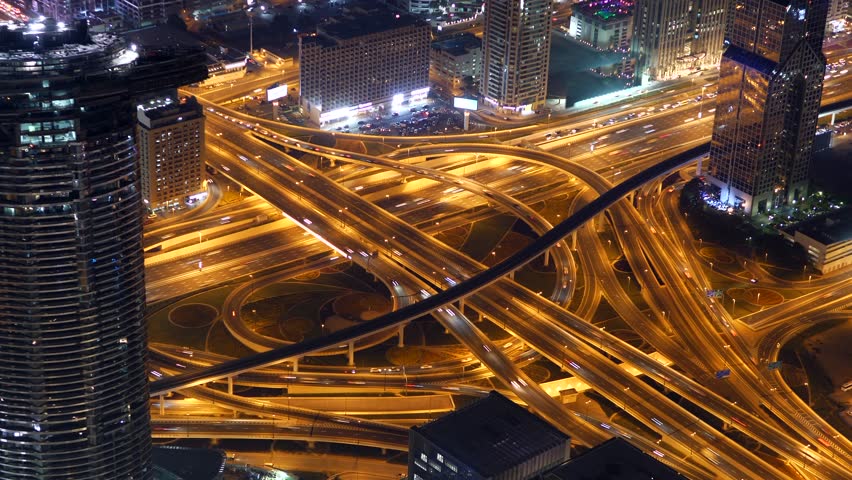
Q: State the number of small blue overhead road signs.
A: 3